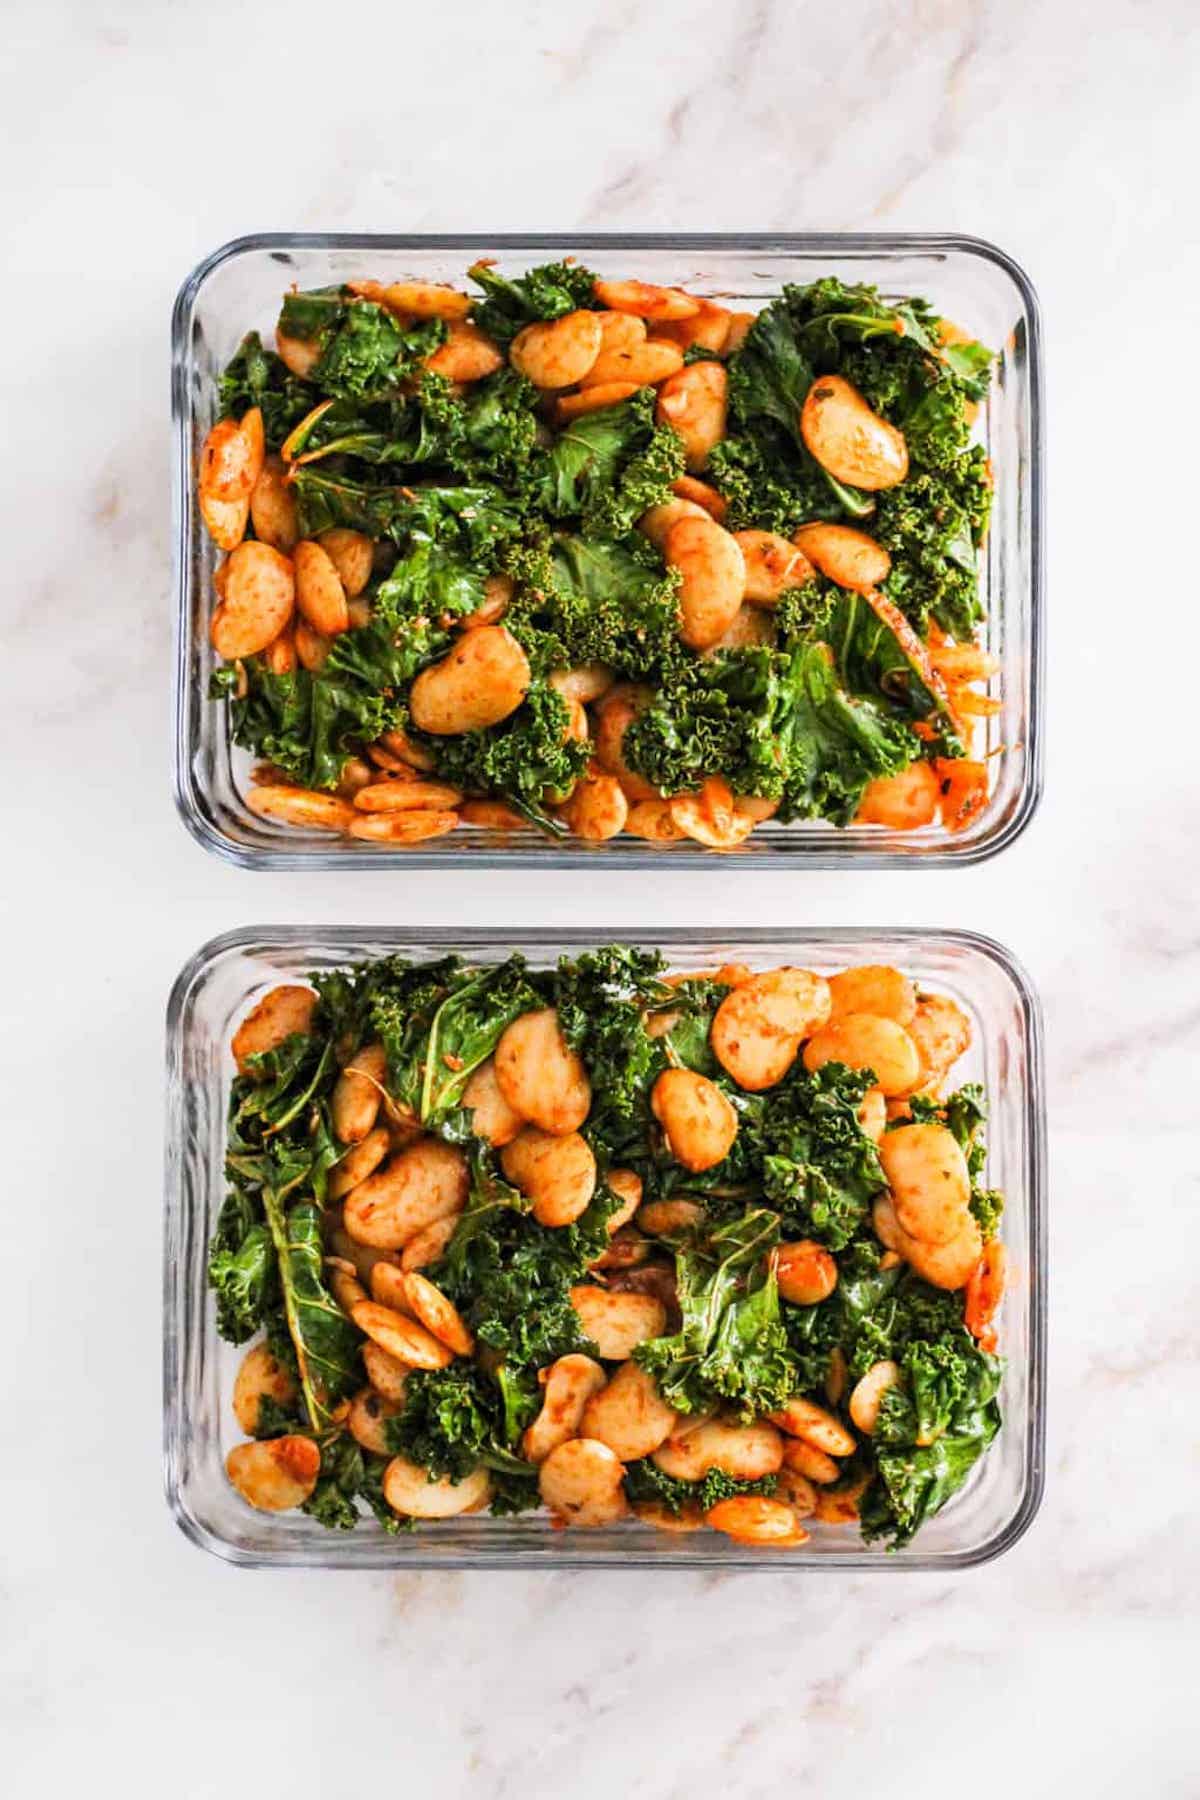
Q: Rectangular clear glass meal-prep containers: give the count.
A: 2